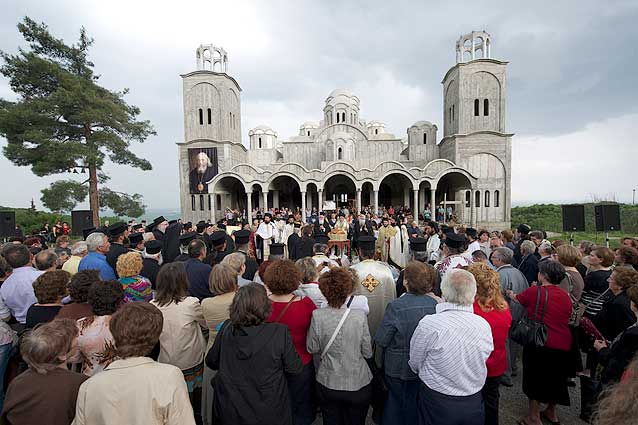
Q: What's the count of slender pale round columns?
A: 10